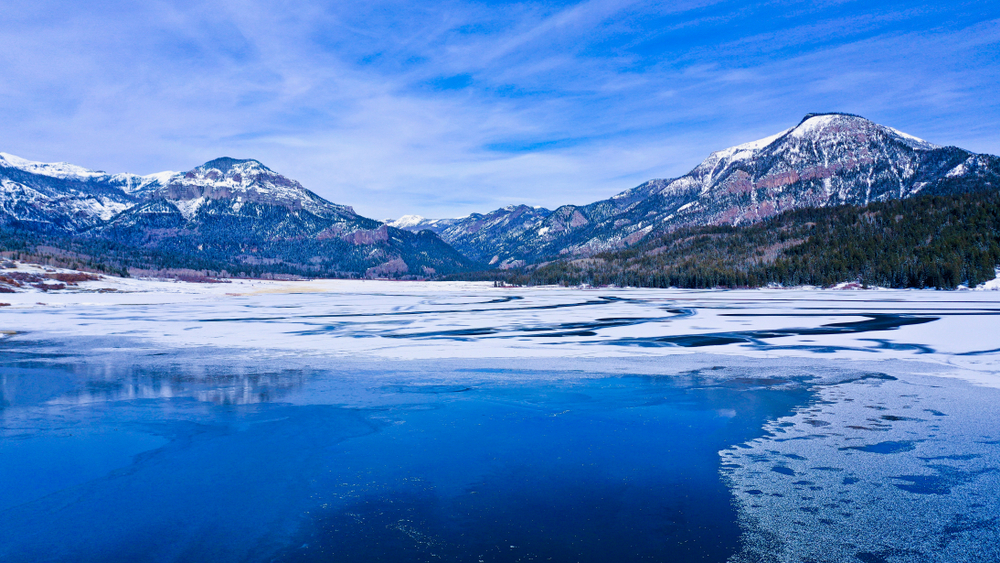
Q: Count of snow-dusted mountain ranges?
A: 2